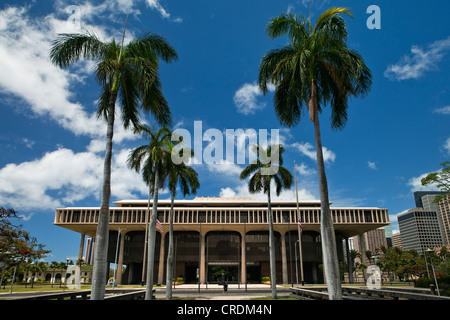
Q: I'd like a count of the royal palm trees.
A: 5